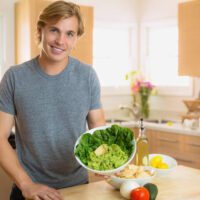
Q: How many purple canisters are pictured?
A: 0